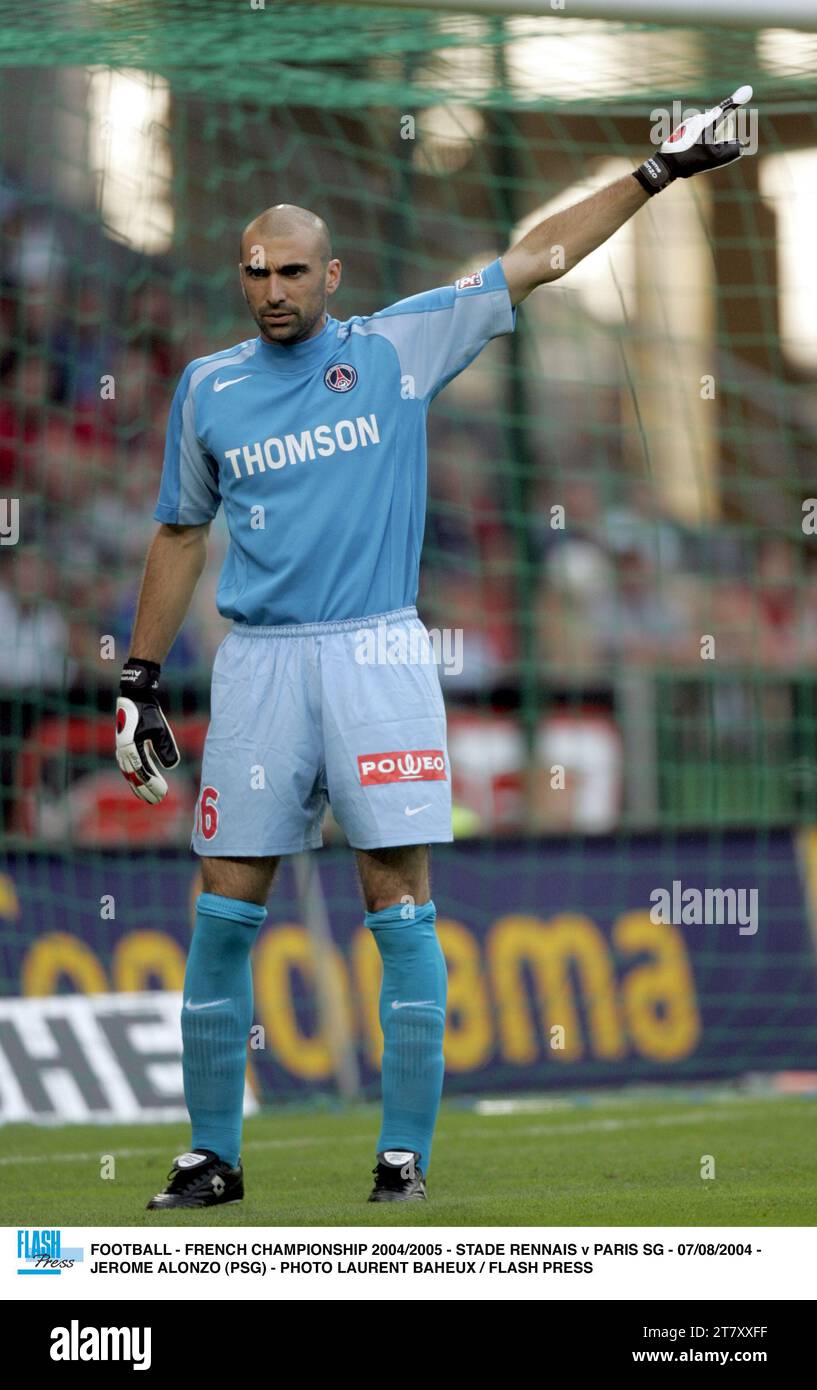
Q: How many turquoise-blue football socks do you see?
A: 2